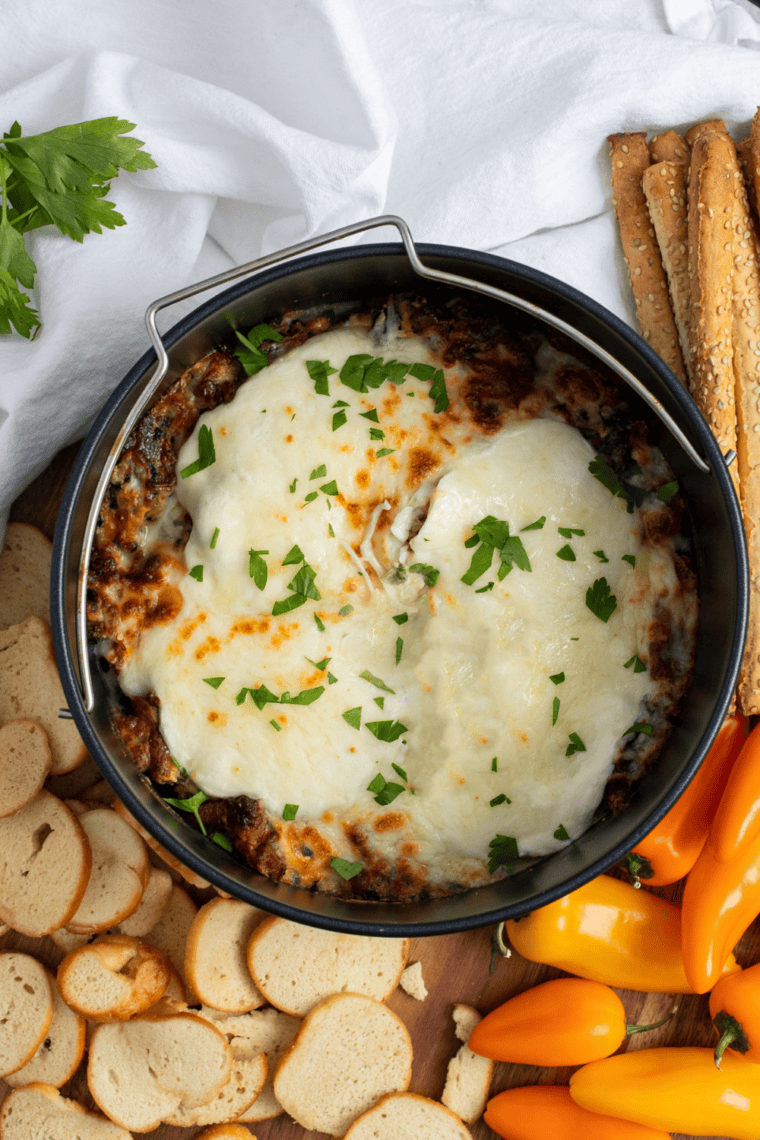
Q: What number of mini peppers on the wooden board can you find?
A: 8